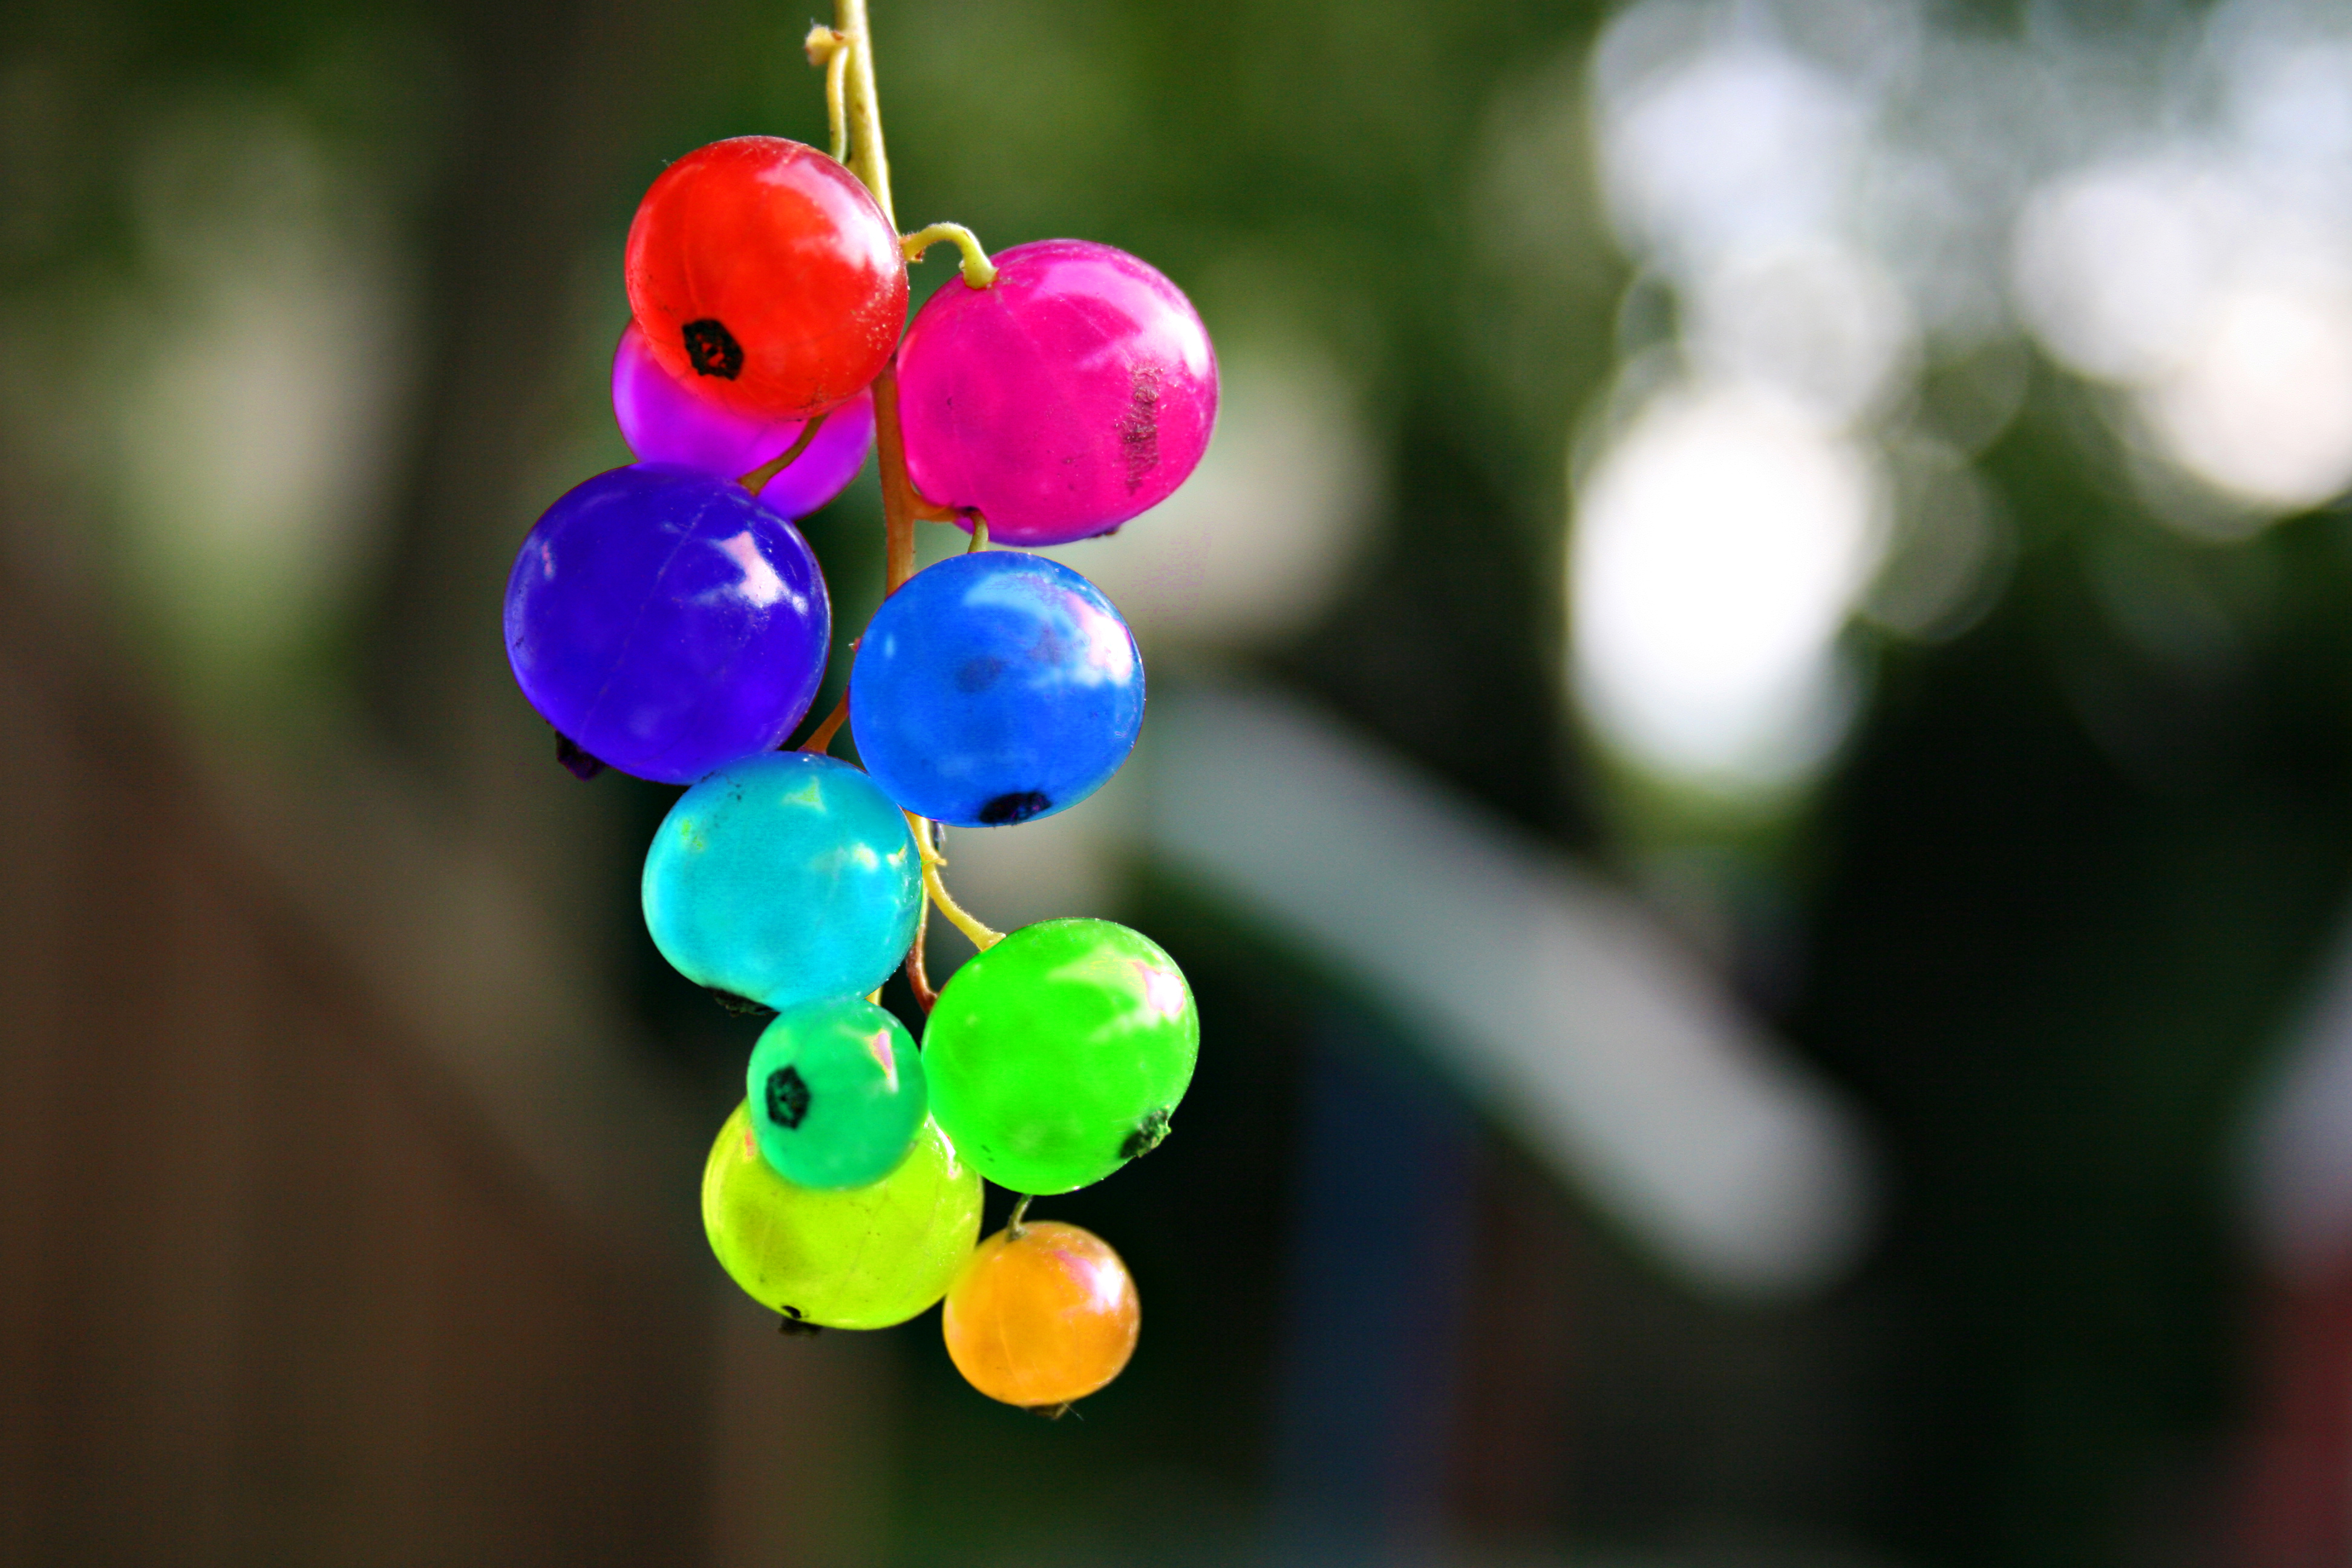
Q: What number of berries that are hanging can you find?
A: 10